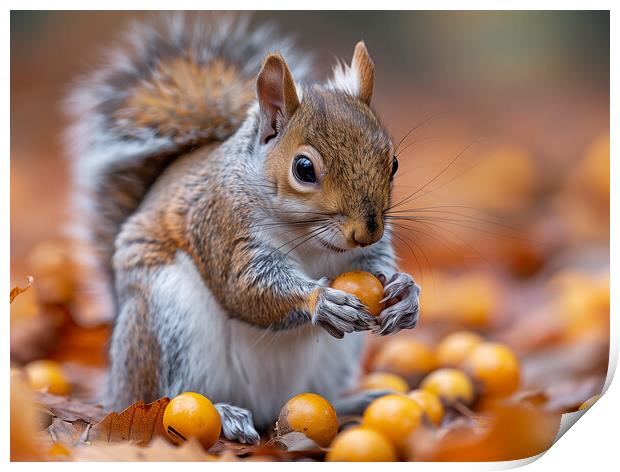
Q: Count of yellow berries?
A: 12